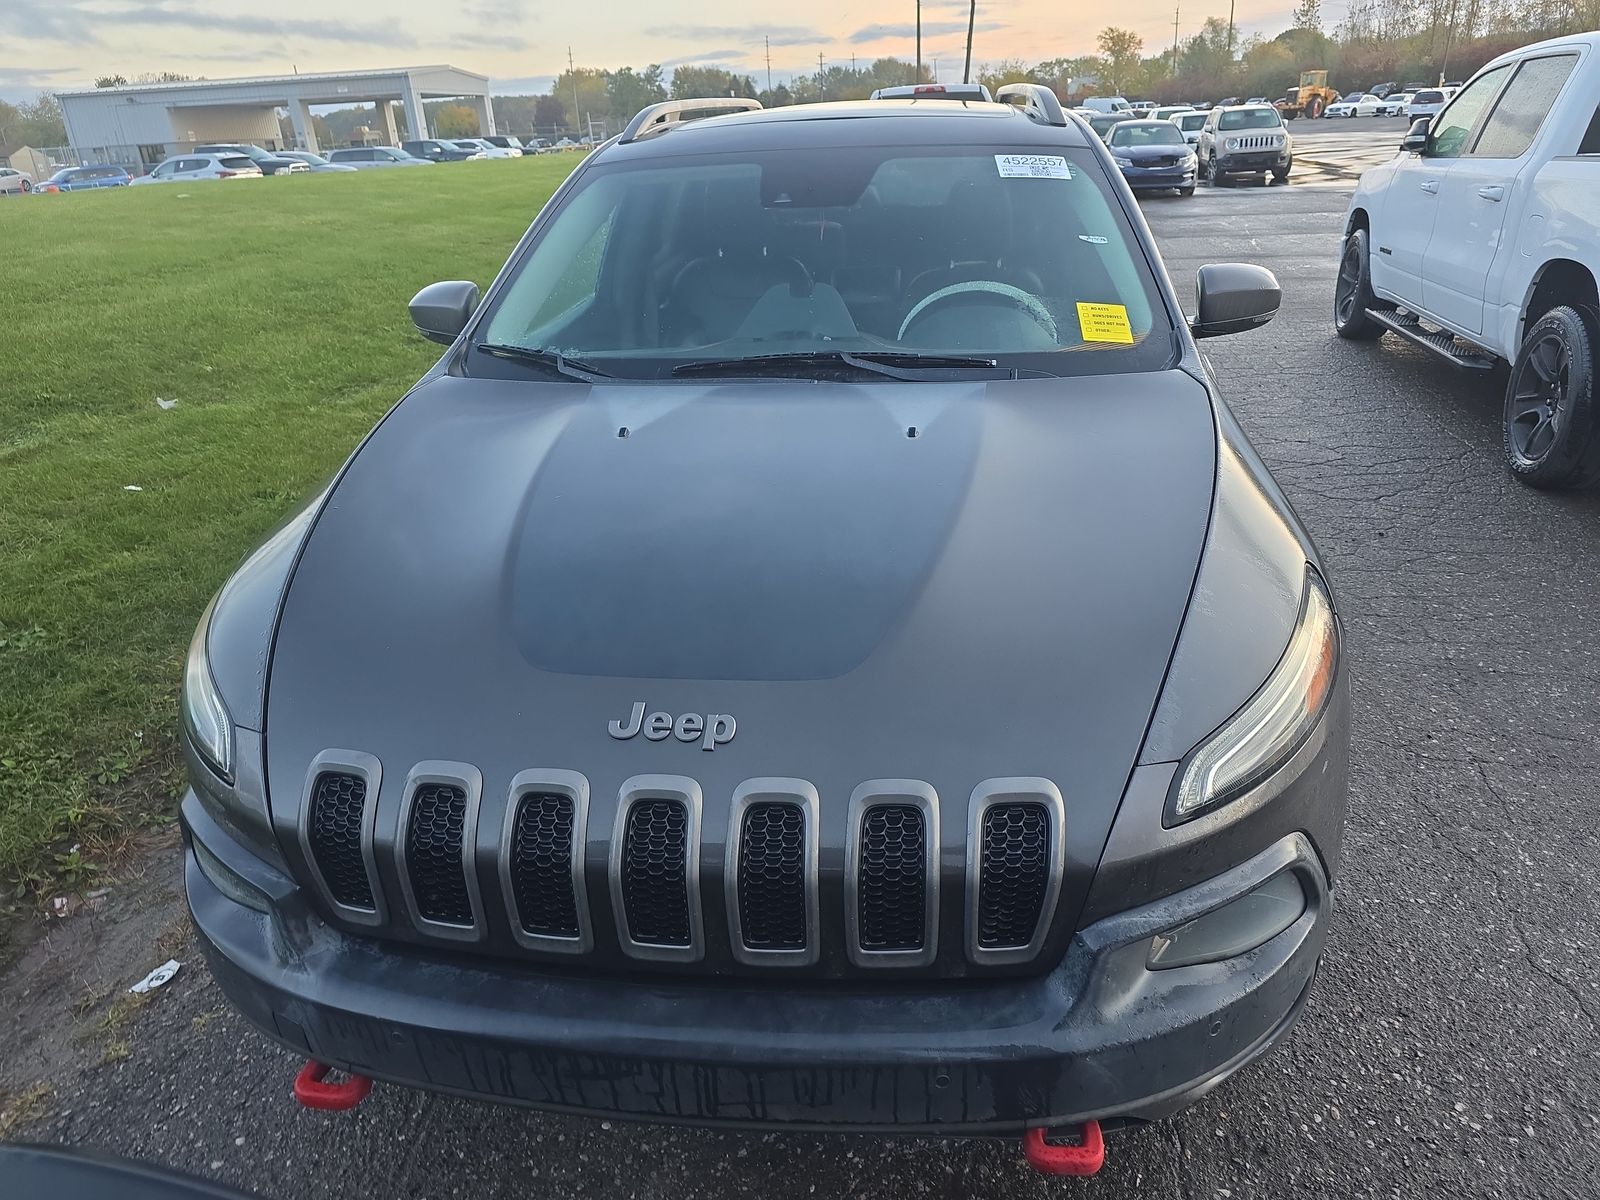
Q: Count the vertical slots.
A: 7